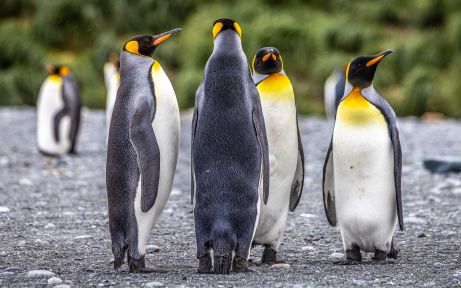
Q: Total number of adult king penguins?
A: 7